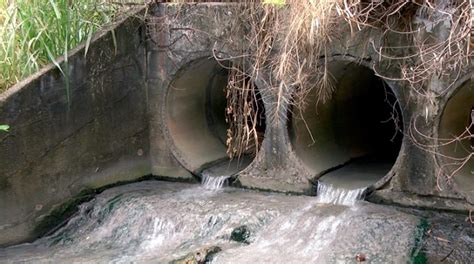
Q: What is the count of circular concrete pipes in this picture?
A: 3